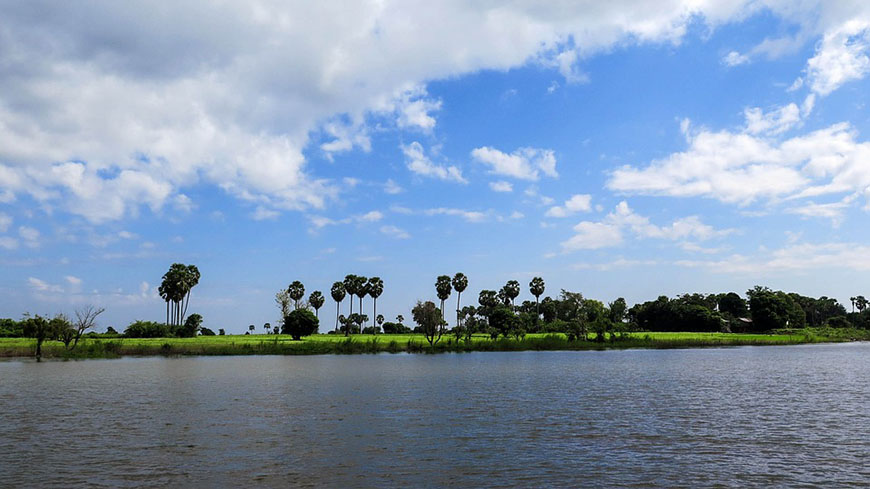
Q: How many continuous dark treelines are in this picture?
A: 1